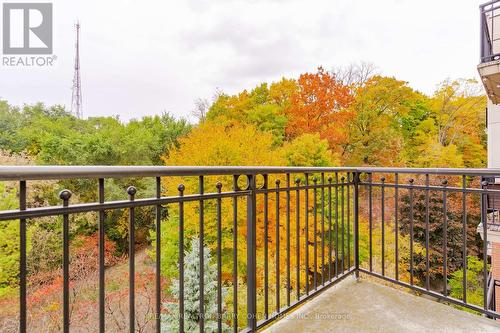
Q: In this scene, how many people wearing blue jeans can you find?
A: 0